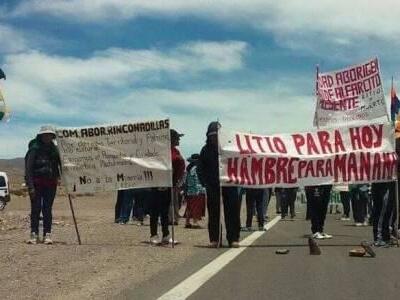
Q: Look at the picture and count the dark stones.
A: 4